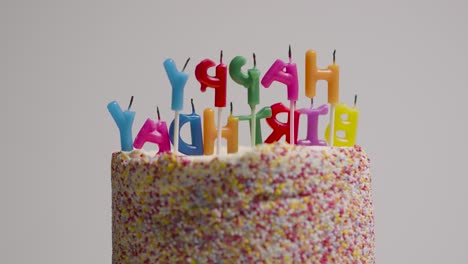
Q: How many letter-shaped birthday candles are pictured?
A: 13